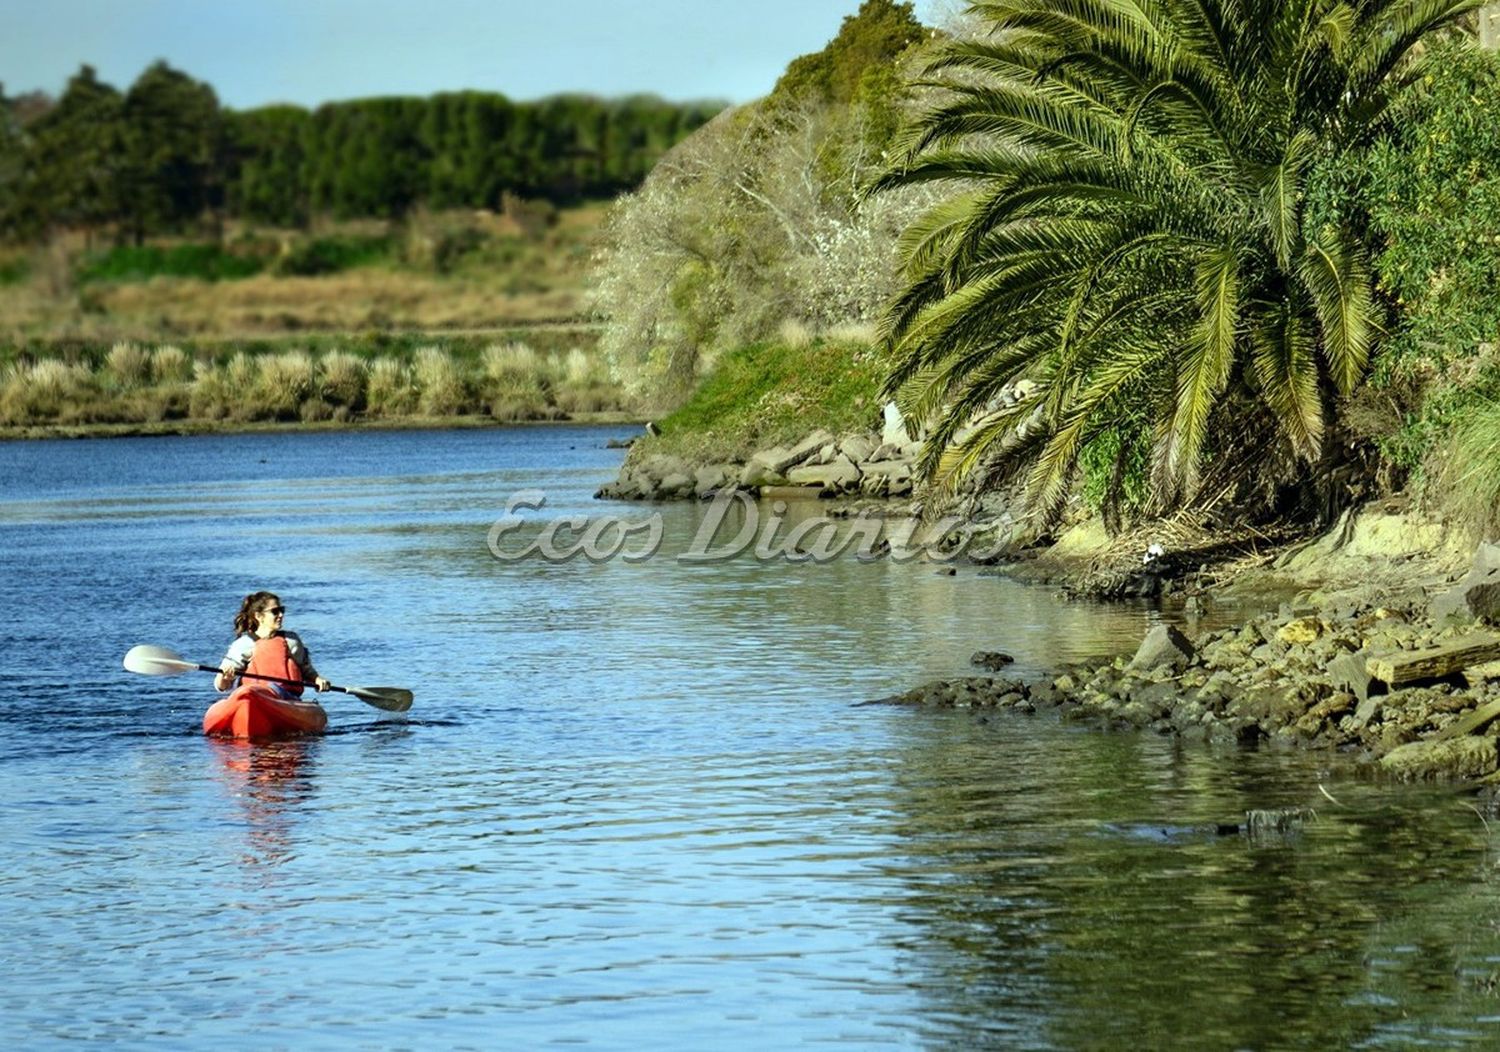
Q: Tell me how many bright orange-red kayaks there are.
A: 1